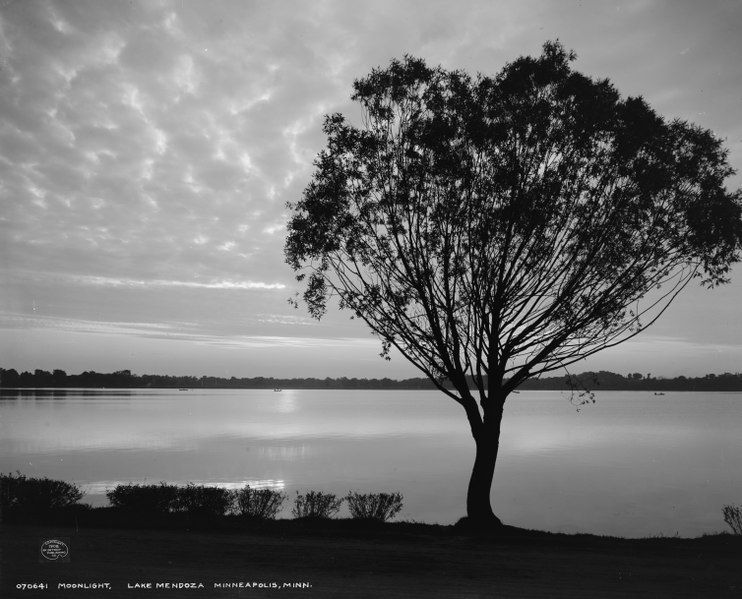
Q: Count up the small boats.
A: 3